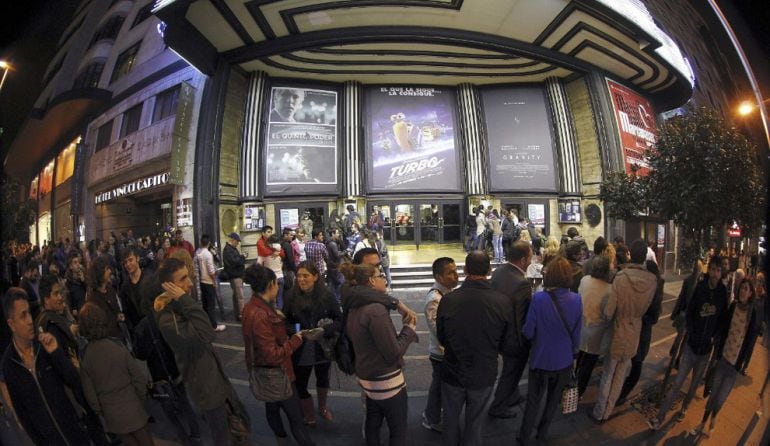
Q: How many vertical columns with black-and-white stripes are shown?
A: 4